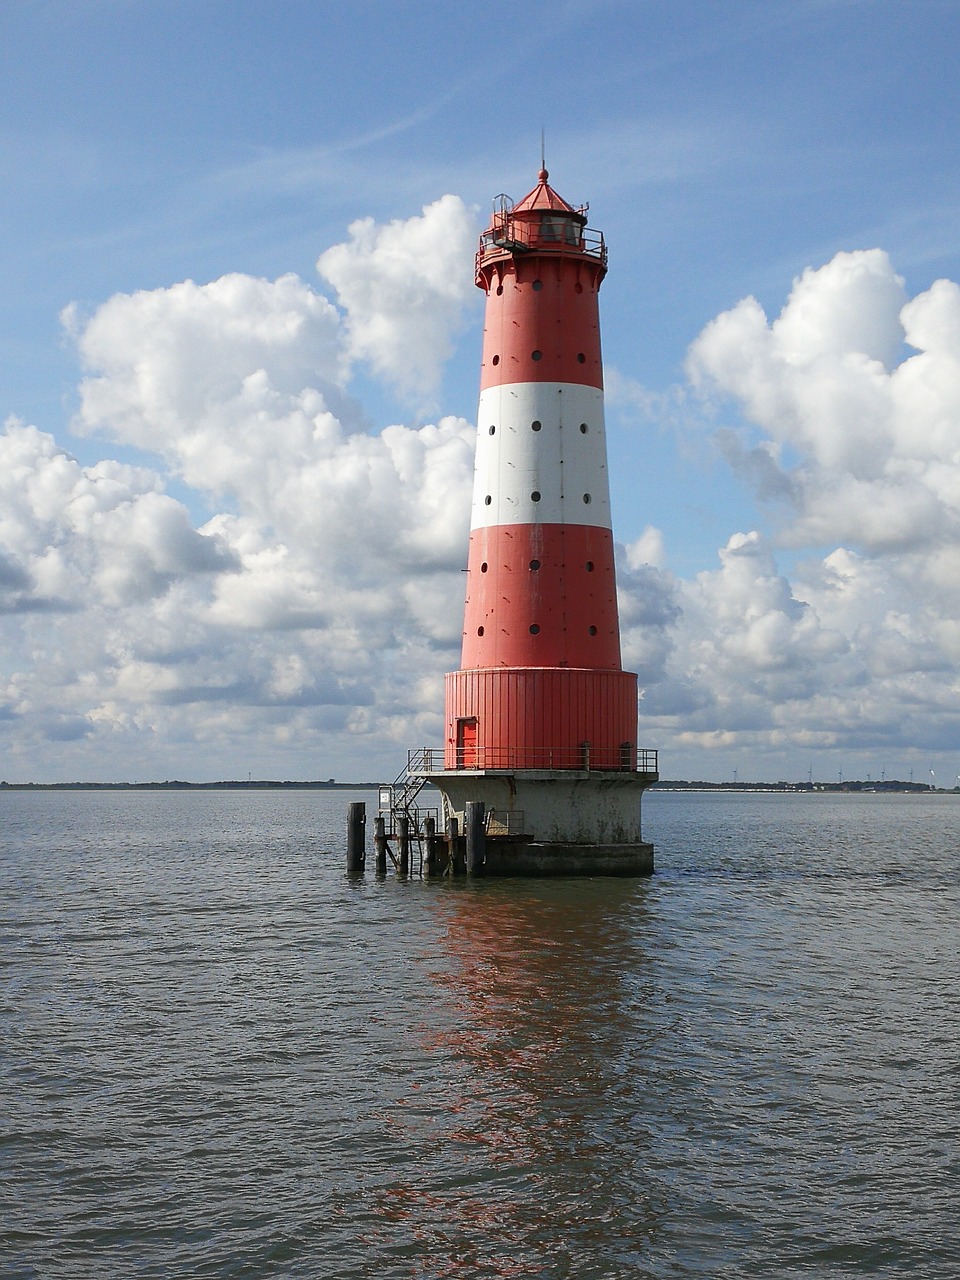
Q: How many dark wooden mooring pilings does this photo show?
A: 6